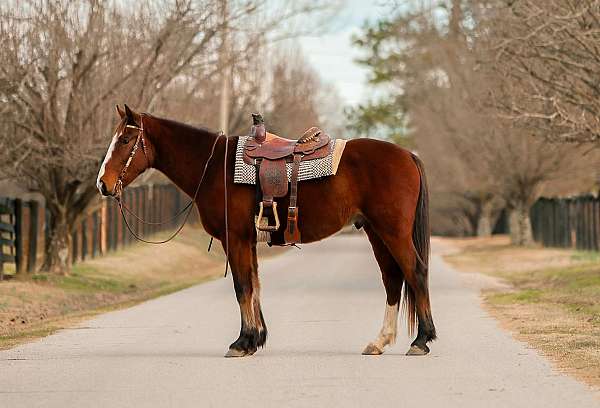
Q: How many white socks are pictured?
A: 1